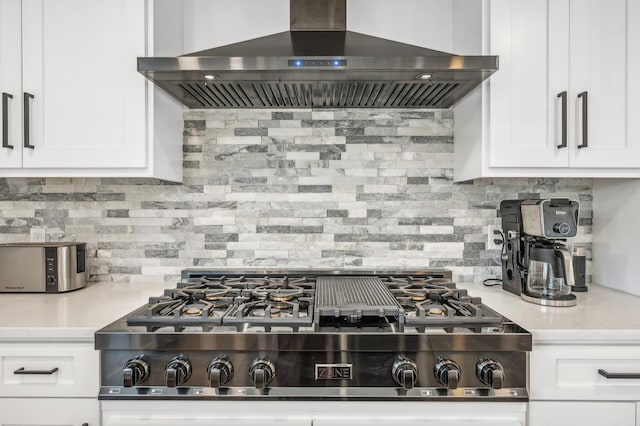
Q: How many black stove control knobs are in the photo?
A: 7